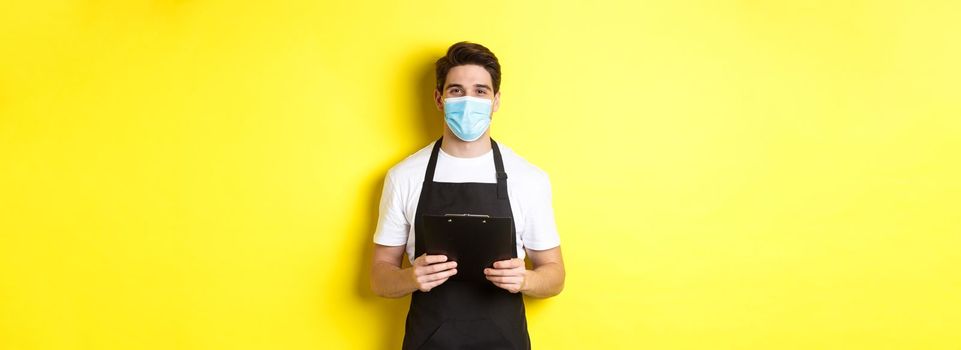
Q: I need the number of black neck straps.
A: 2